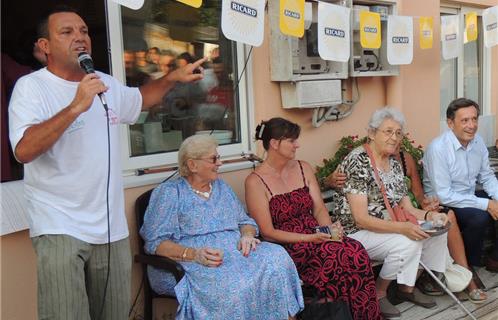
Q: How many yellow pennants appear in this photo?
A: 5